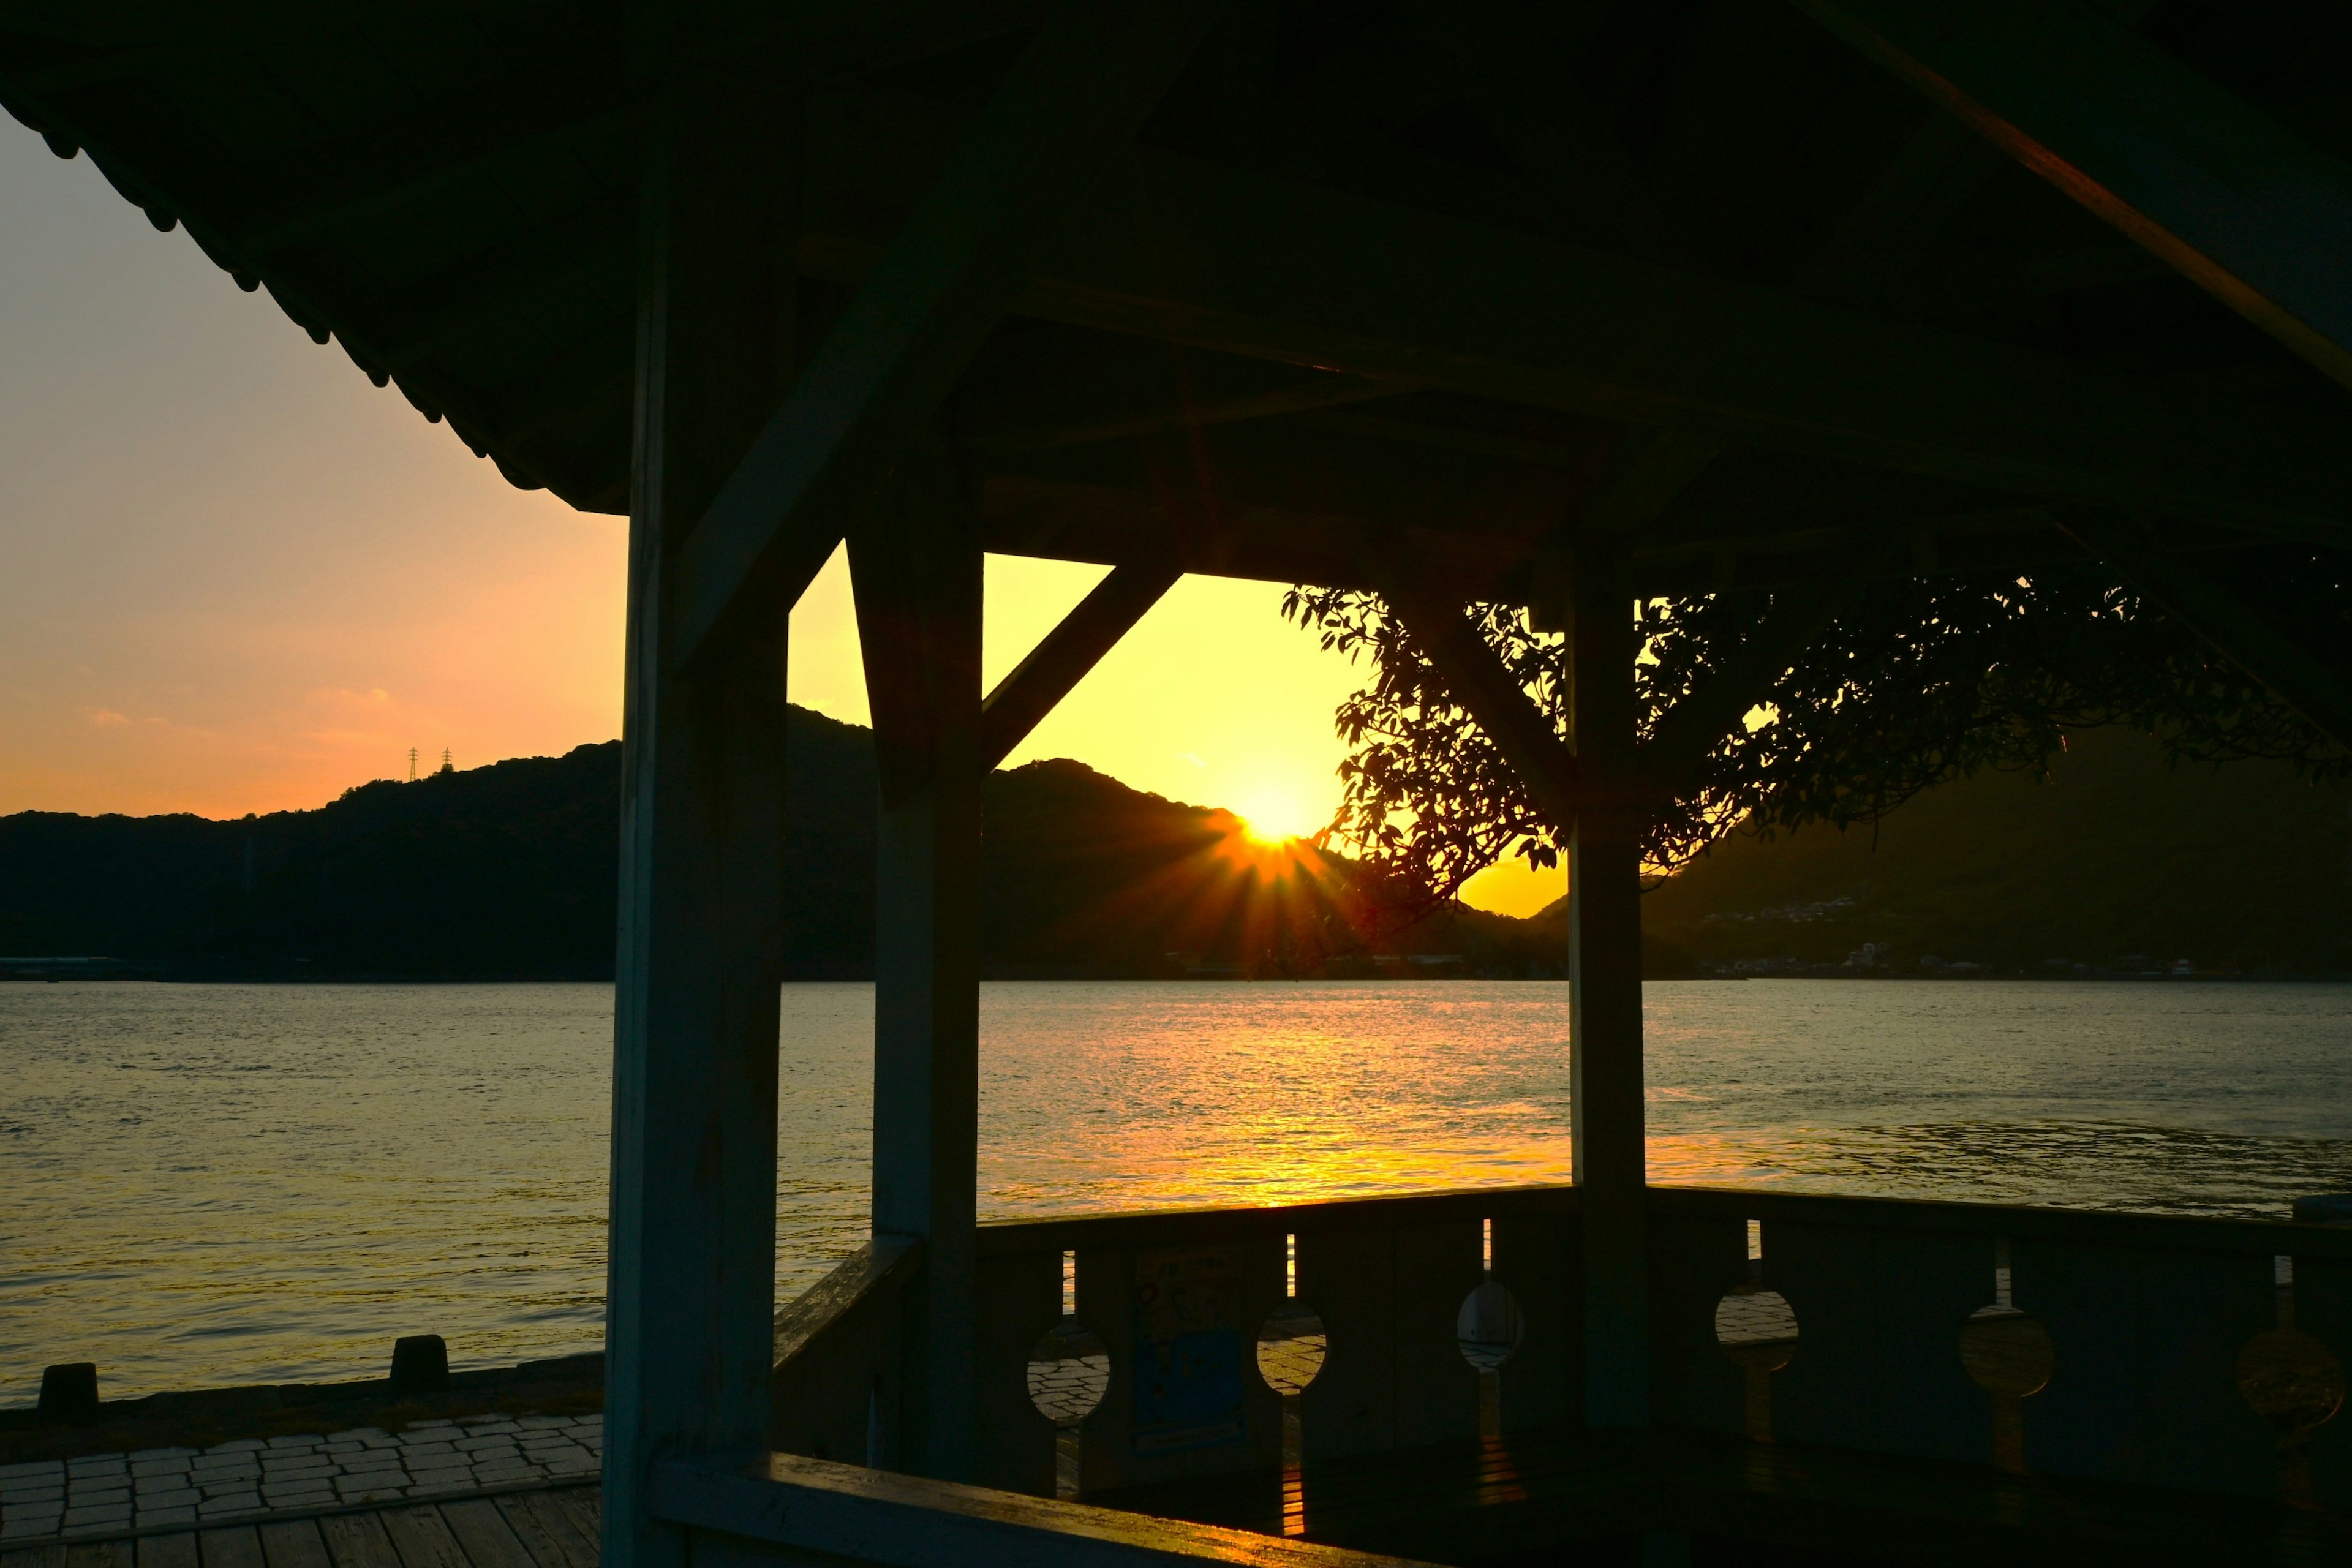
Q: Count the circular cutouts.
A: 6